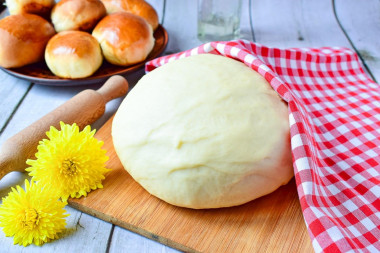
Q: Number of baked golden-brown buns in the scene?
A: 6